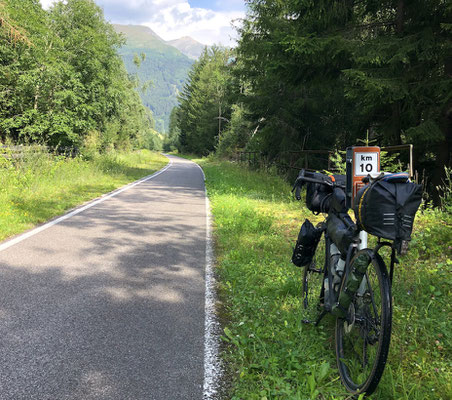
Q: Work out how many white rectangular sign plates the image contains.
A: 1